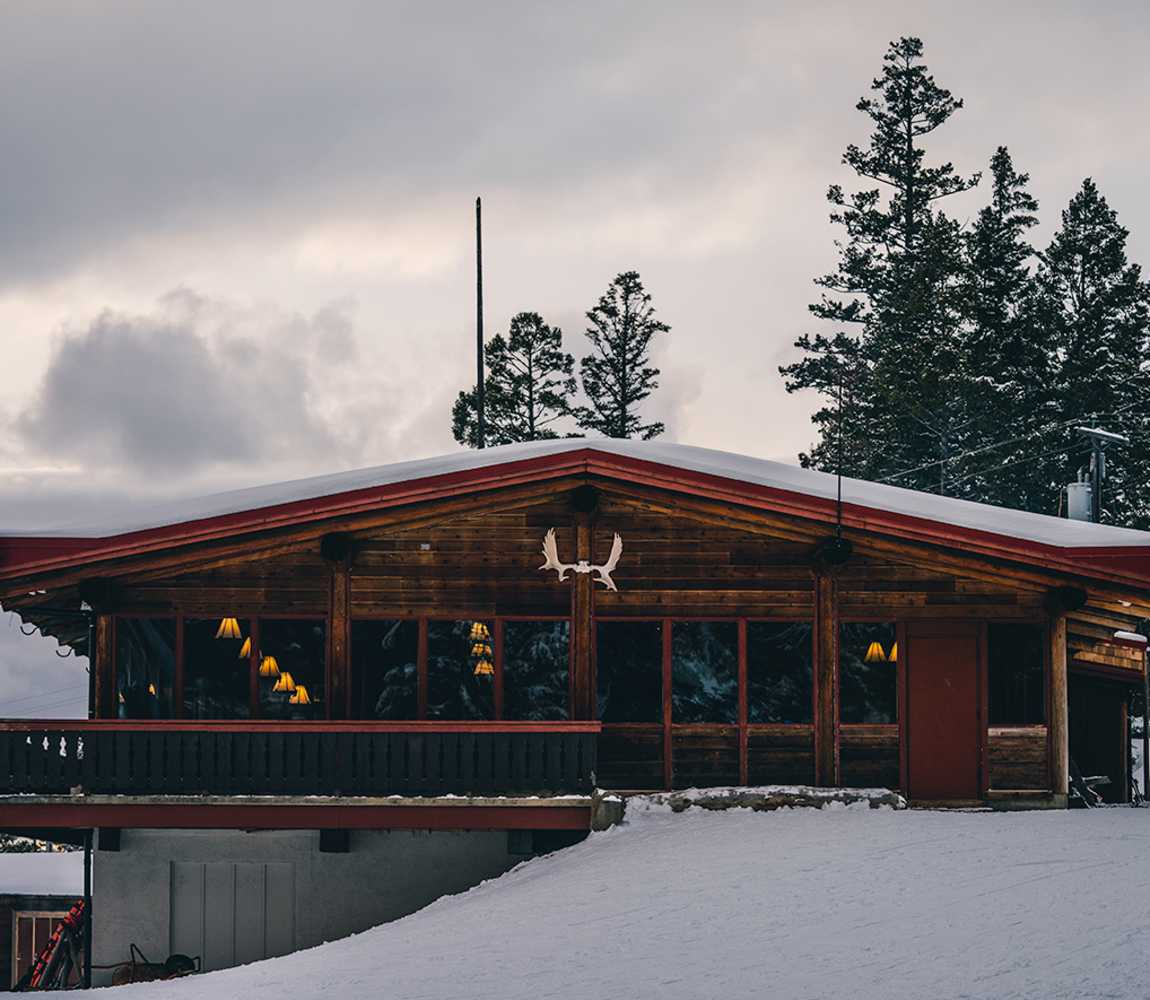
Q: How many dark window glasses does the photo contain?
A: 11